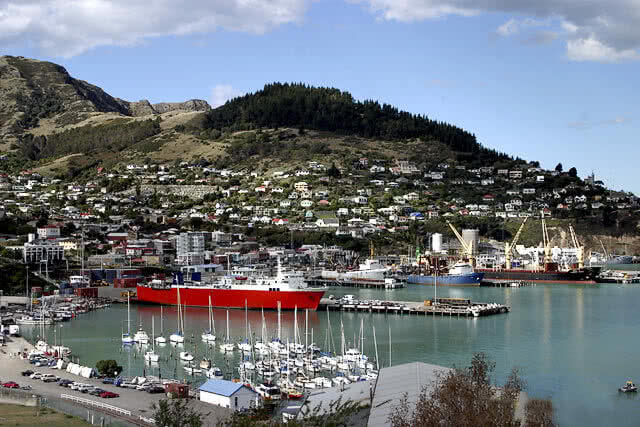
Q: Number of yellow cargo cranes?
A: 4